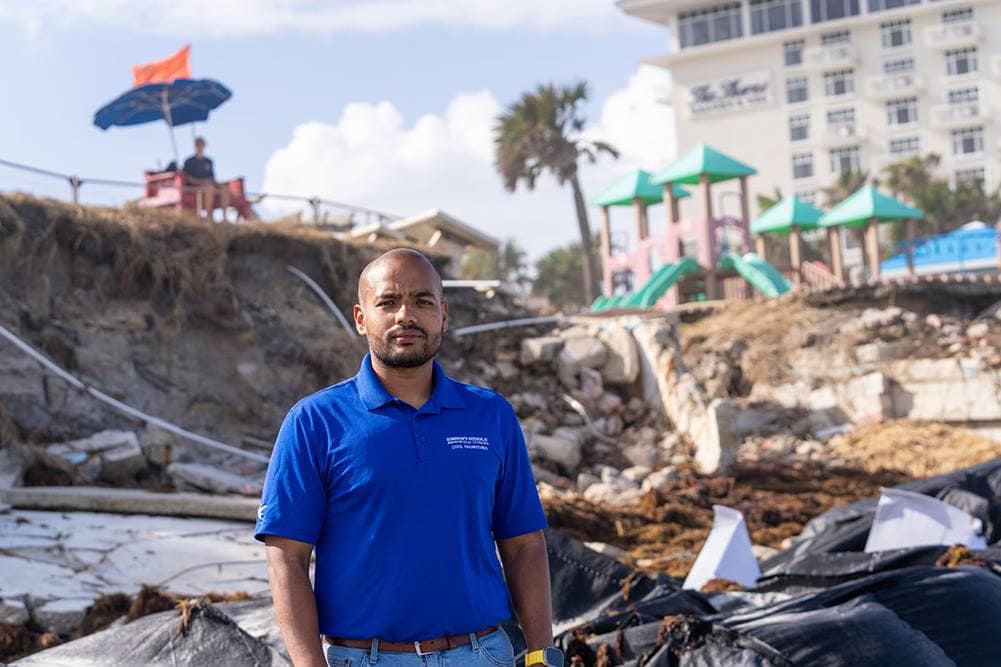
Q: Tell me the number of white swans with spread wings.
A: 0